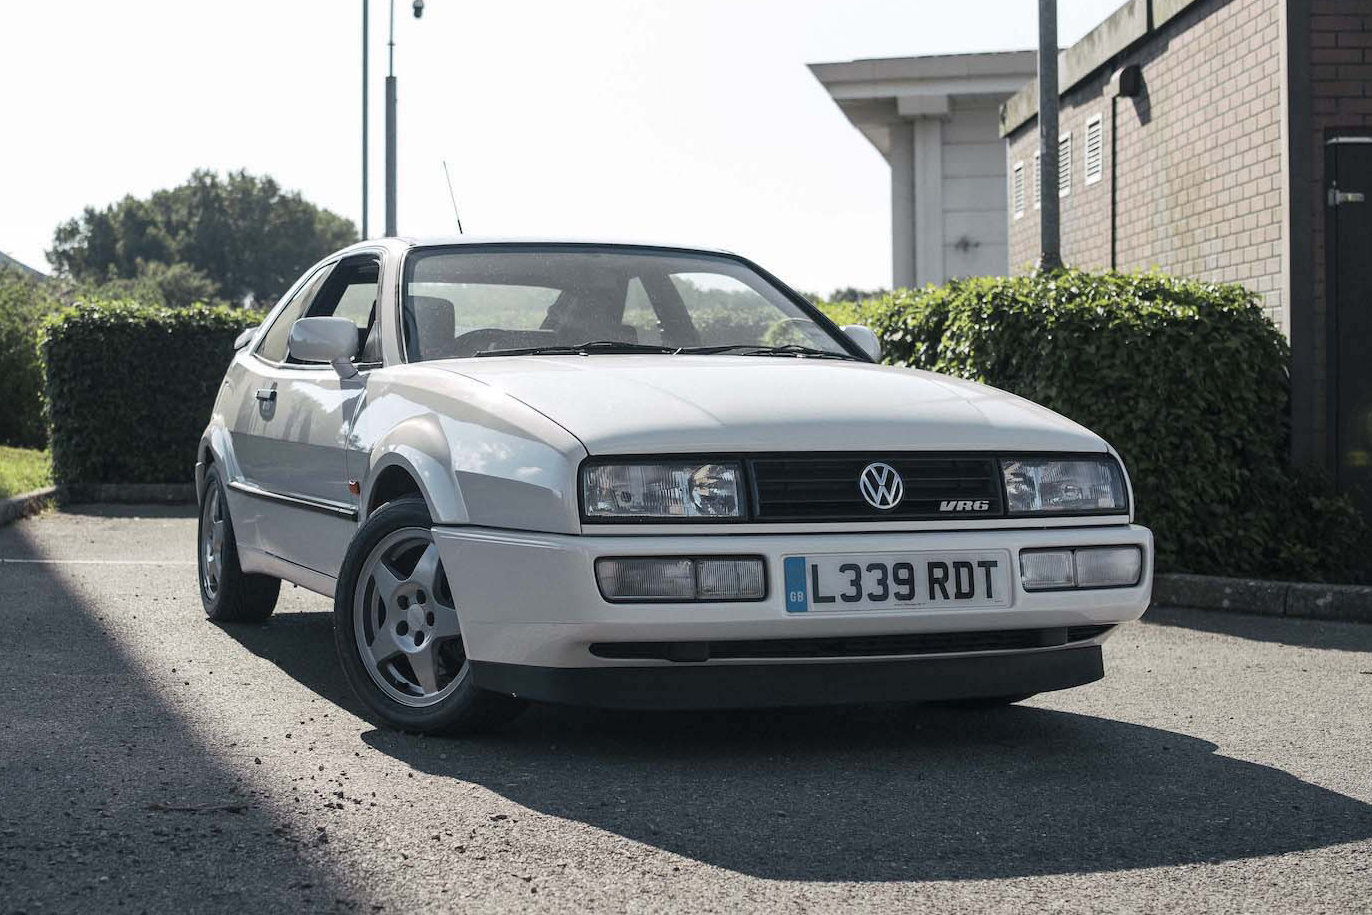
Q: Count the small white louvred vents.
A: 4